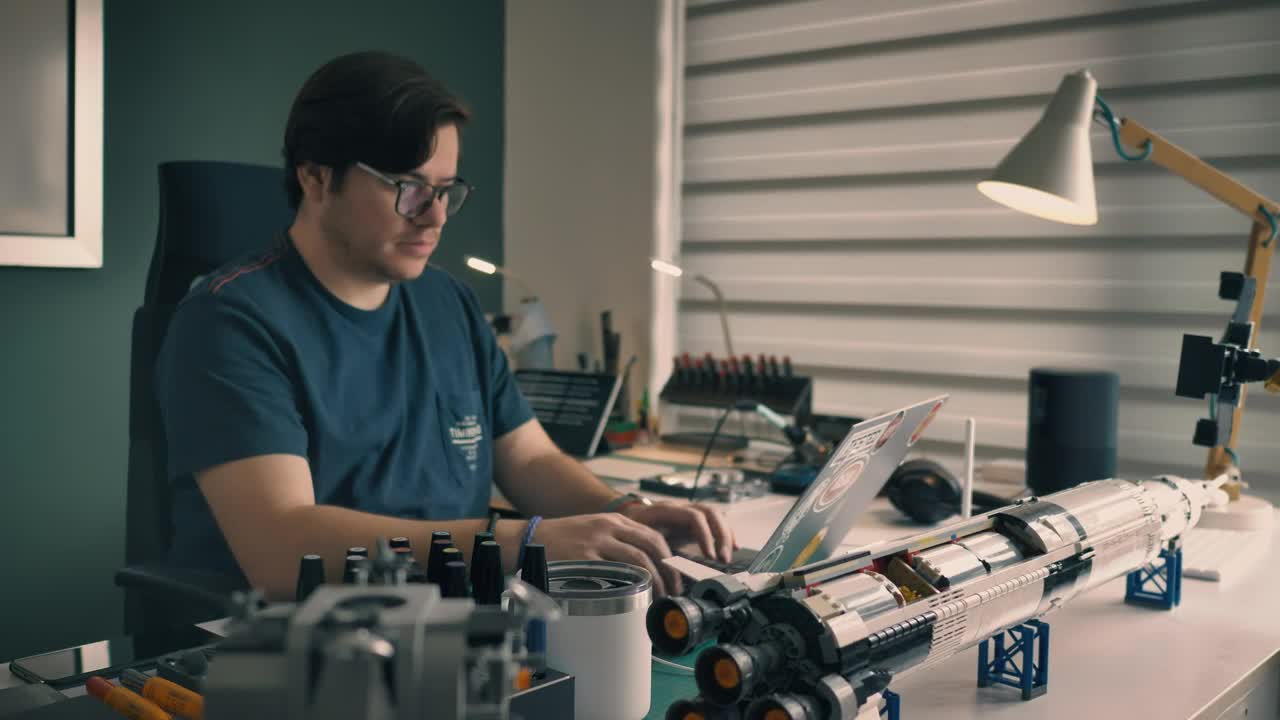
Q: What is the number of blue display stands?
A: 3